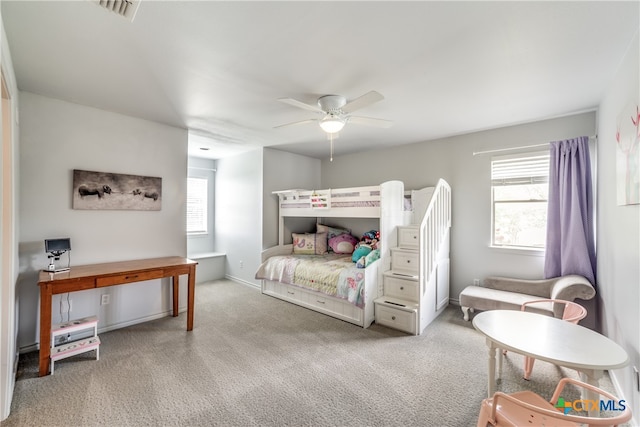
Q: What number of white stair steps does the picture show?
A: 4